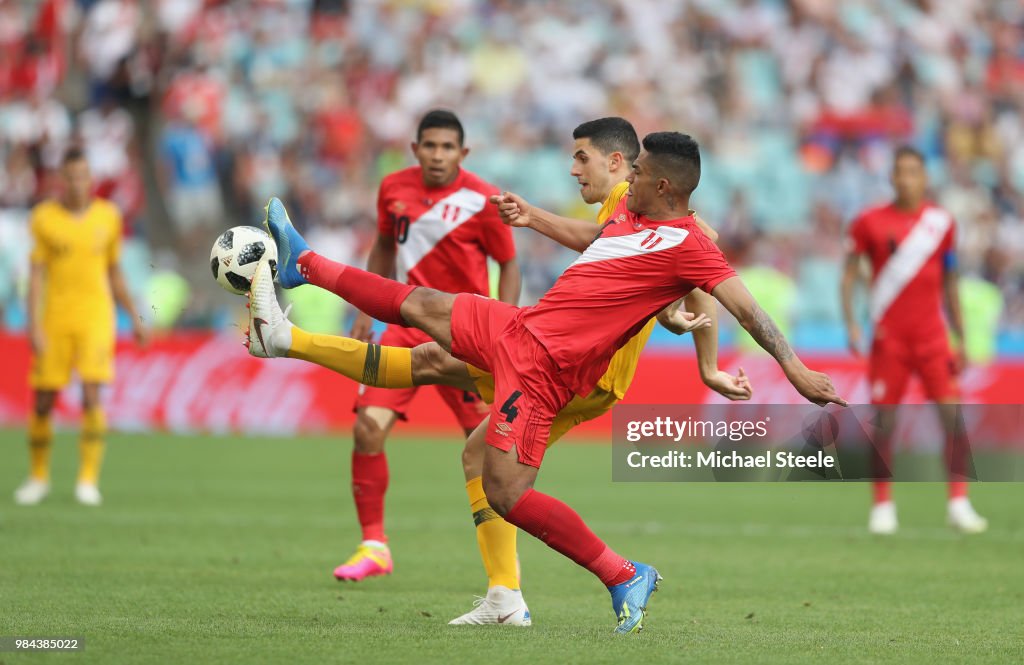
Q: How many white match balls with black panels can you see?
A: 1